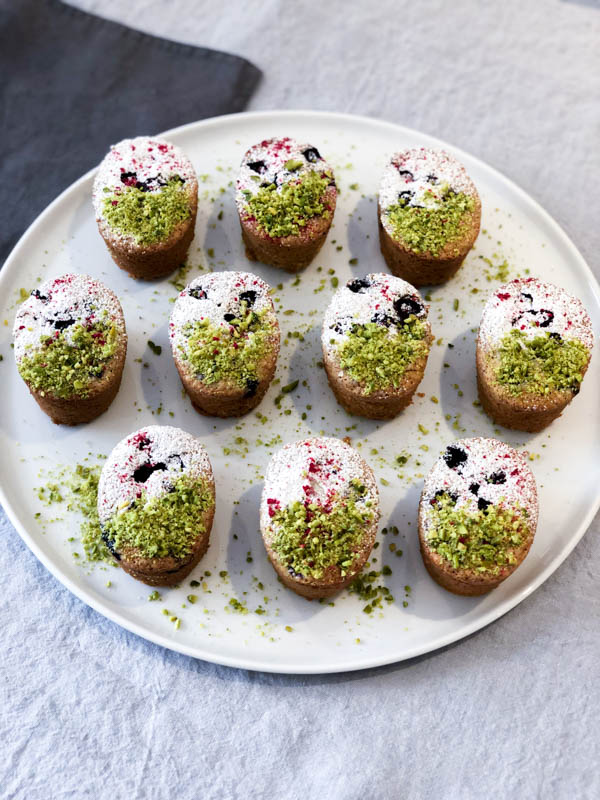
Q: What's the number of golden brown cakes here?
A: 10